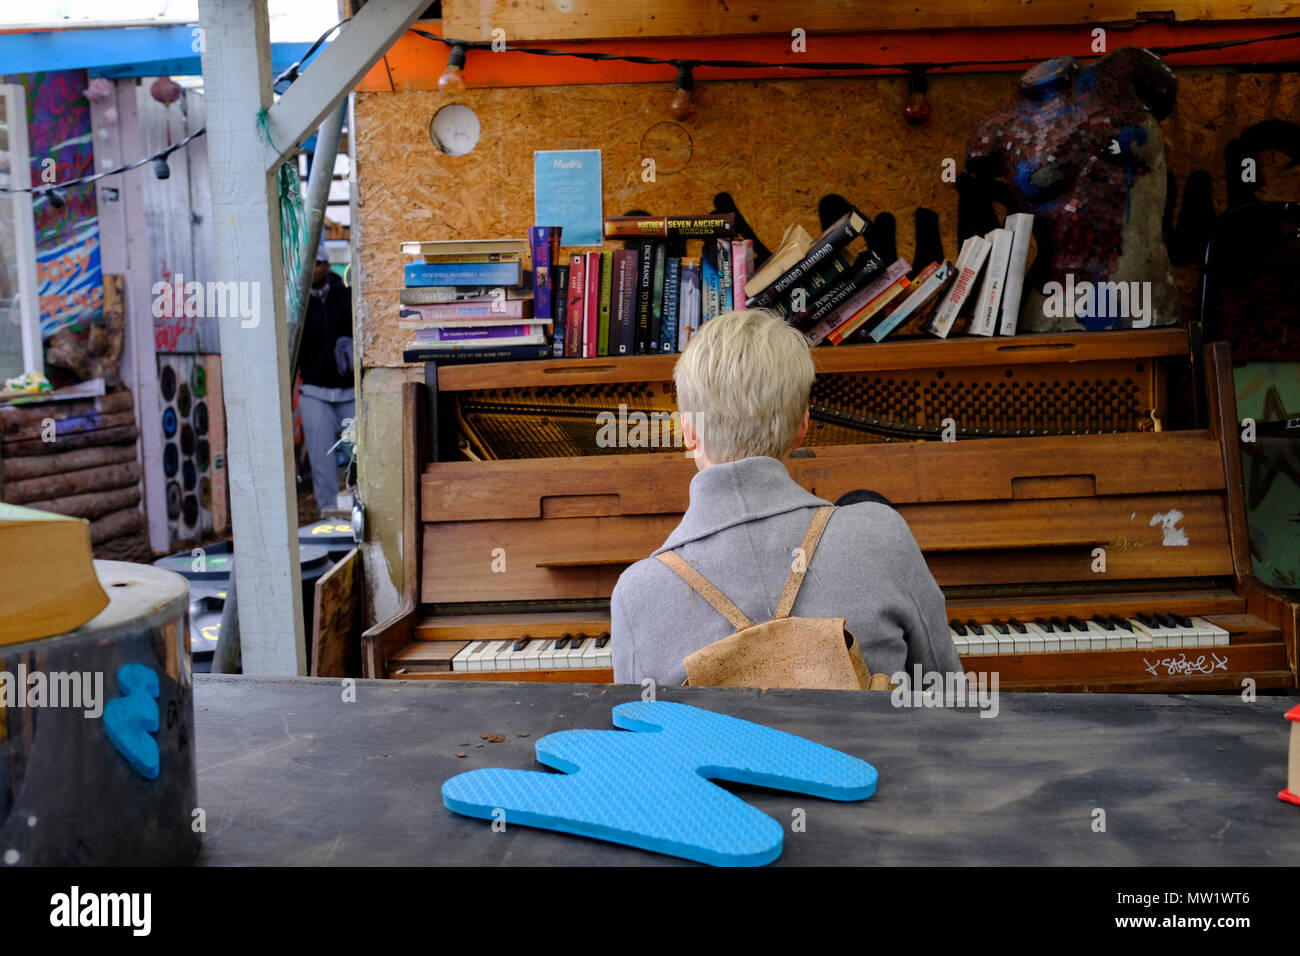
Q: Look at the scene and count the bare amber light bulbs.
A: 3